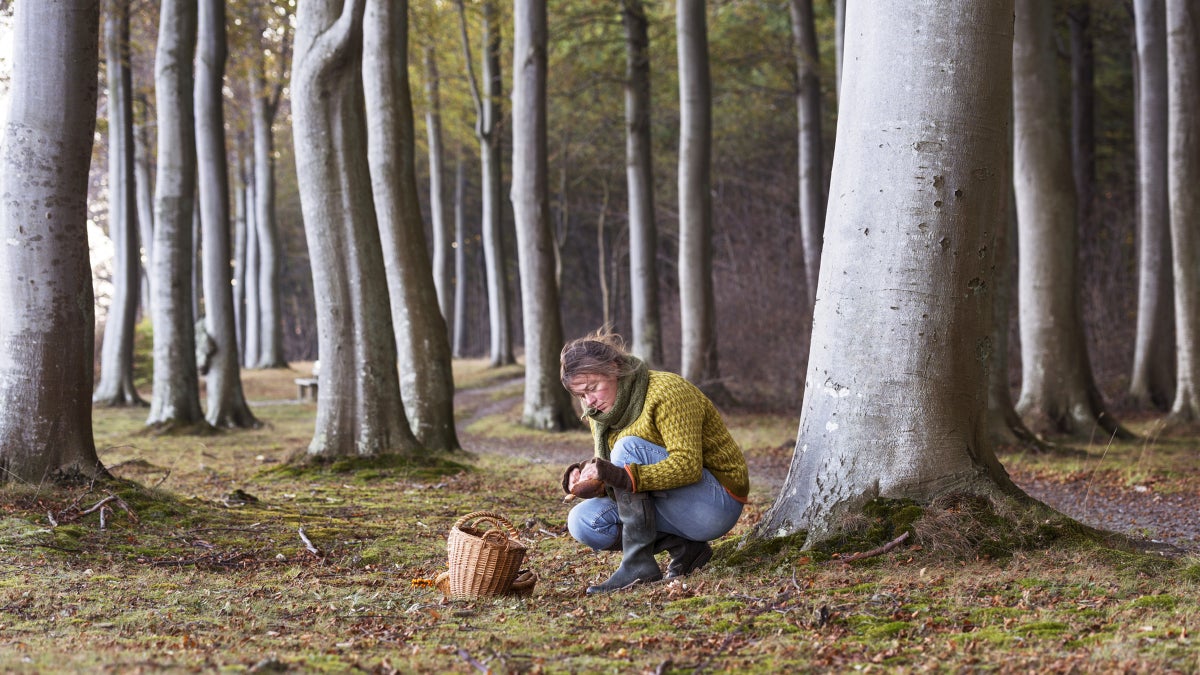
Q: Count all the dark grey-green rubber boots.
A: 2